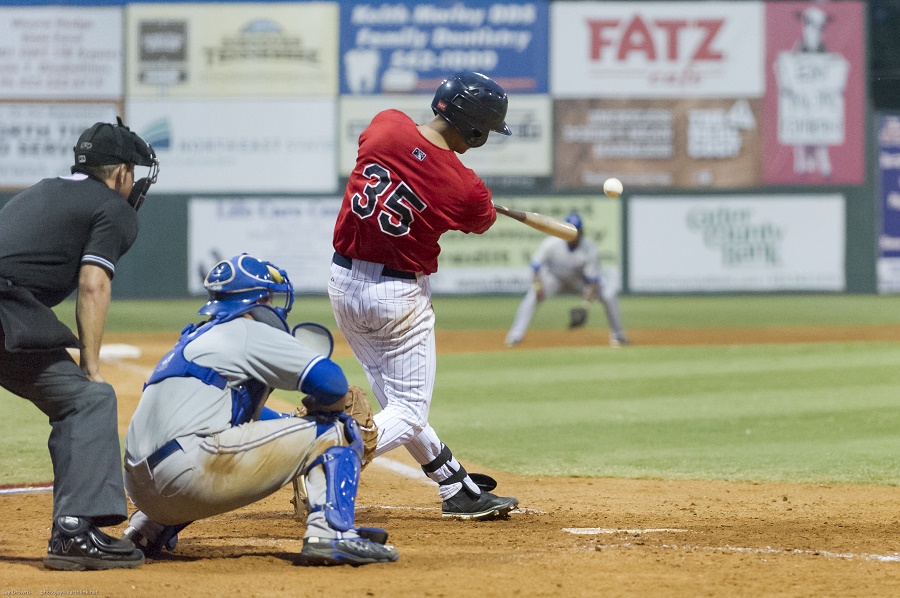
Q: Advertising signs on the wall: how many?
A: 13